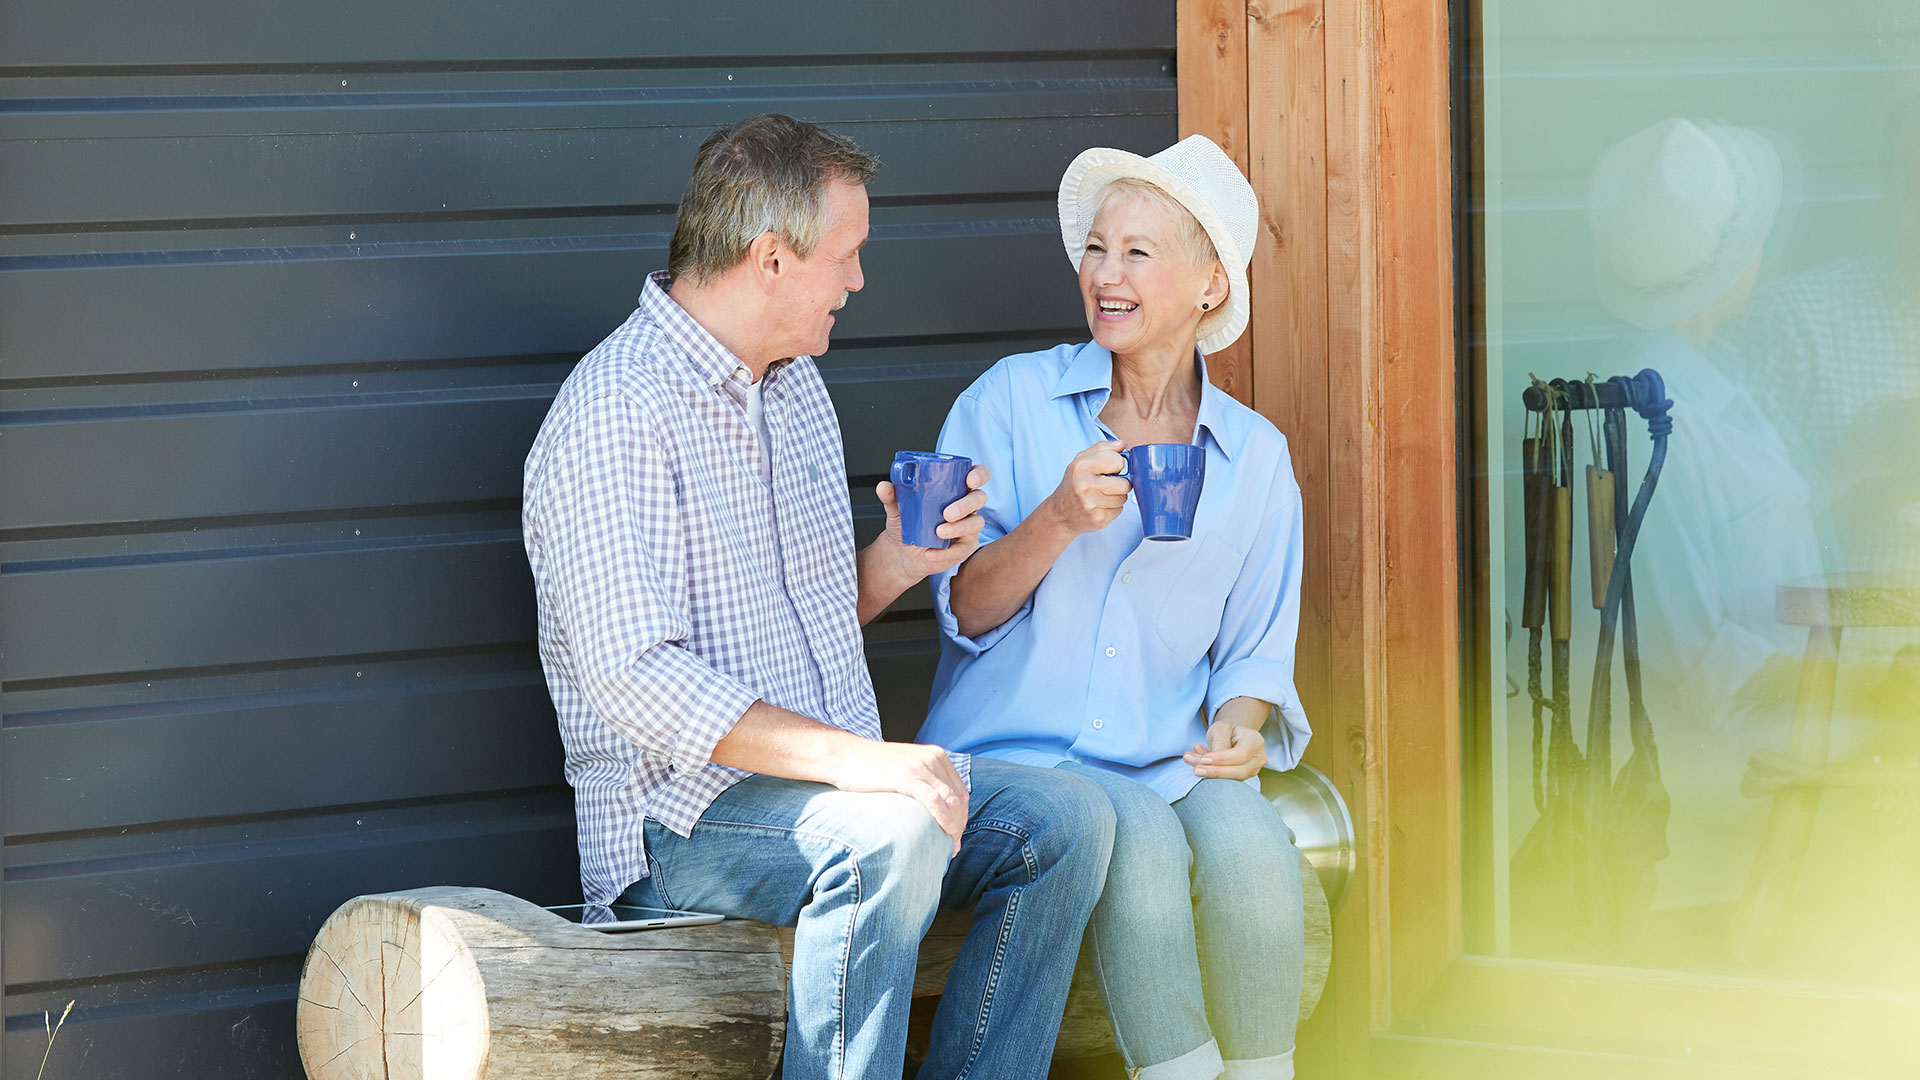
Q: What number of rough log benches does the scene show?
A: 1